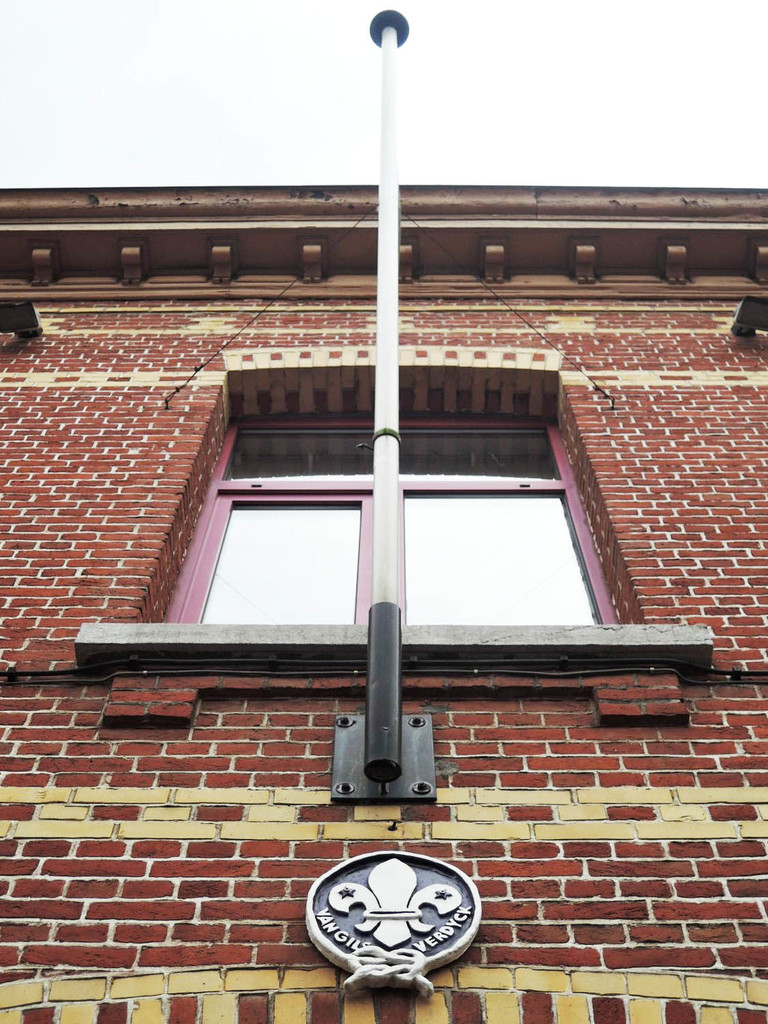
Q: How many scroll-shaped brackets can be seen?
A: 9